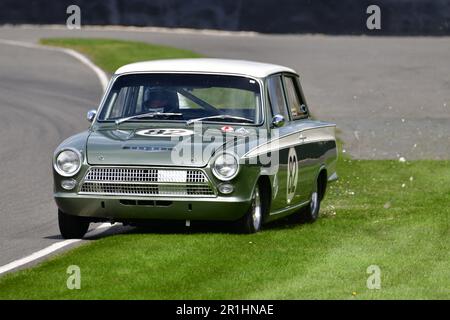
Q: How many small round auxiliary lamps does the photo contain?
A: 2